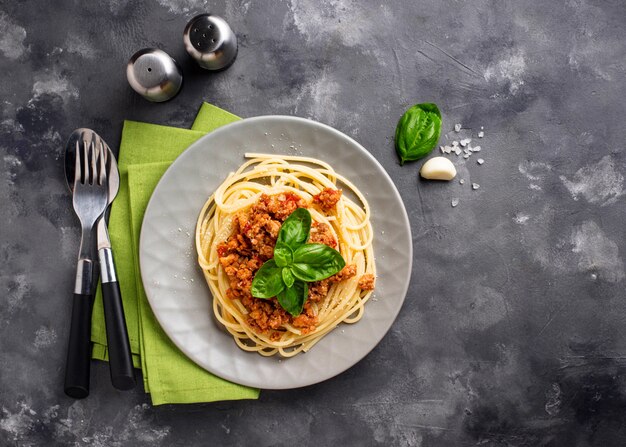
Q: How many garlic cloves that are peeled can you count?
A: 1